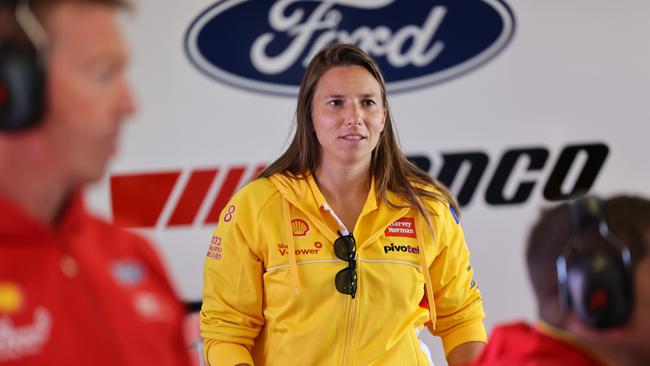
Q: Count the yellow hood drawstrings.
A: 2